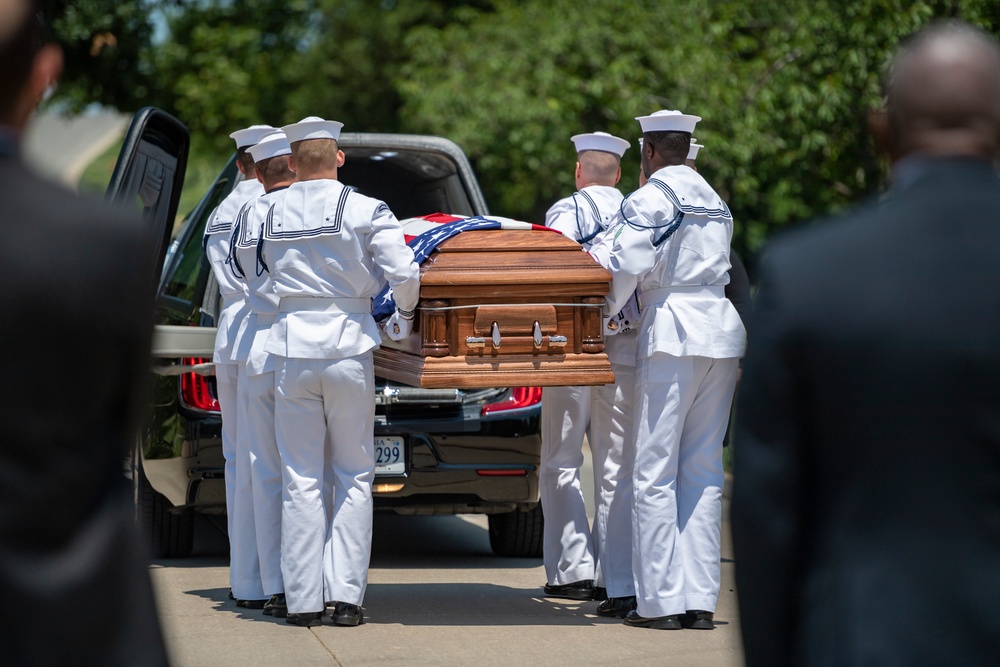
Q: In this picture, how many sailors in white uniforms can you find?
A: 6